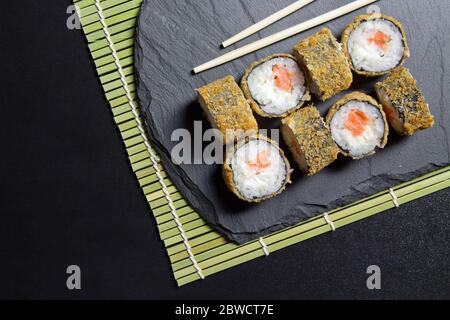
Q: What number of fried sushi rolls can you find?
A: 8